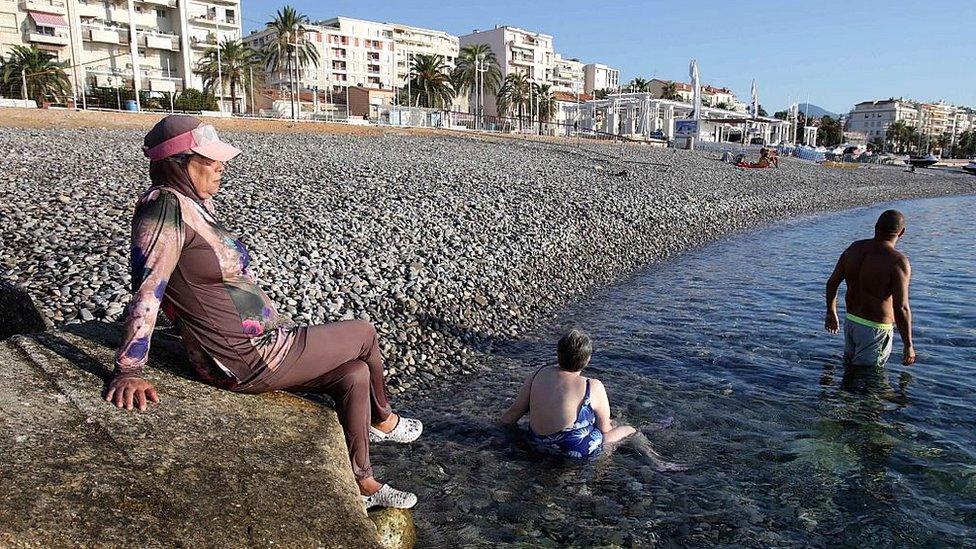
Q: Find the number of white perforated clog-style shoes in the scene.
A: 2